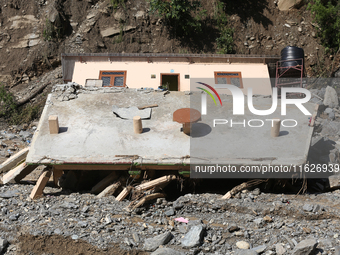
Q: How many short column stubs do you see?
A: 3